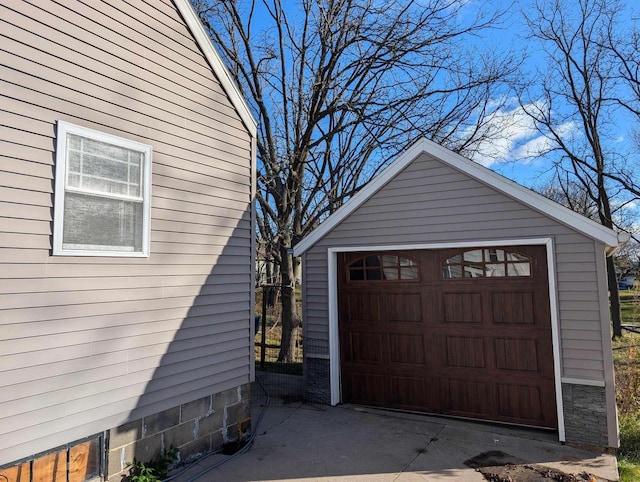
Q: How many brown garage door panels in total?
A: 12